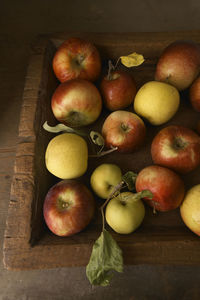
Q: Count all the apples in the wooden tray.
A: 14